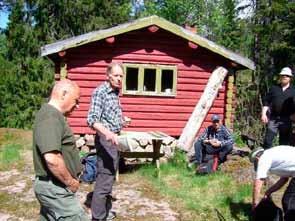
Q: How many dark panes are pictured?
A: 3